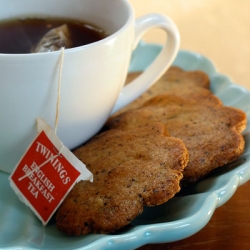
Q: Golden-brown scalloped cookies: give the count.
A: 3